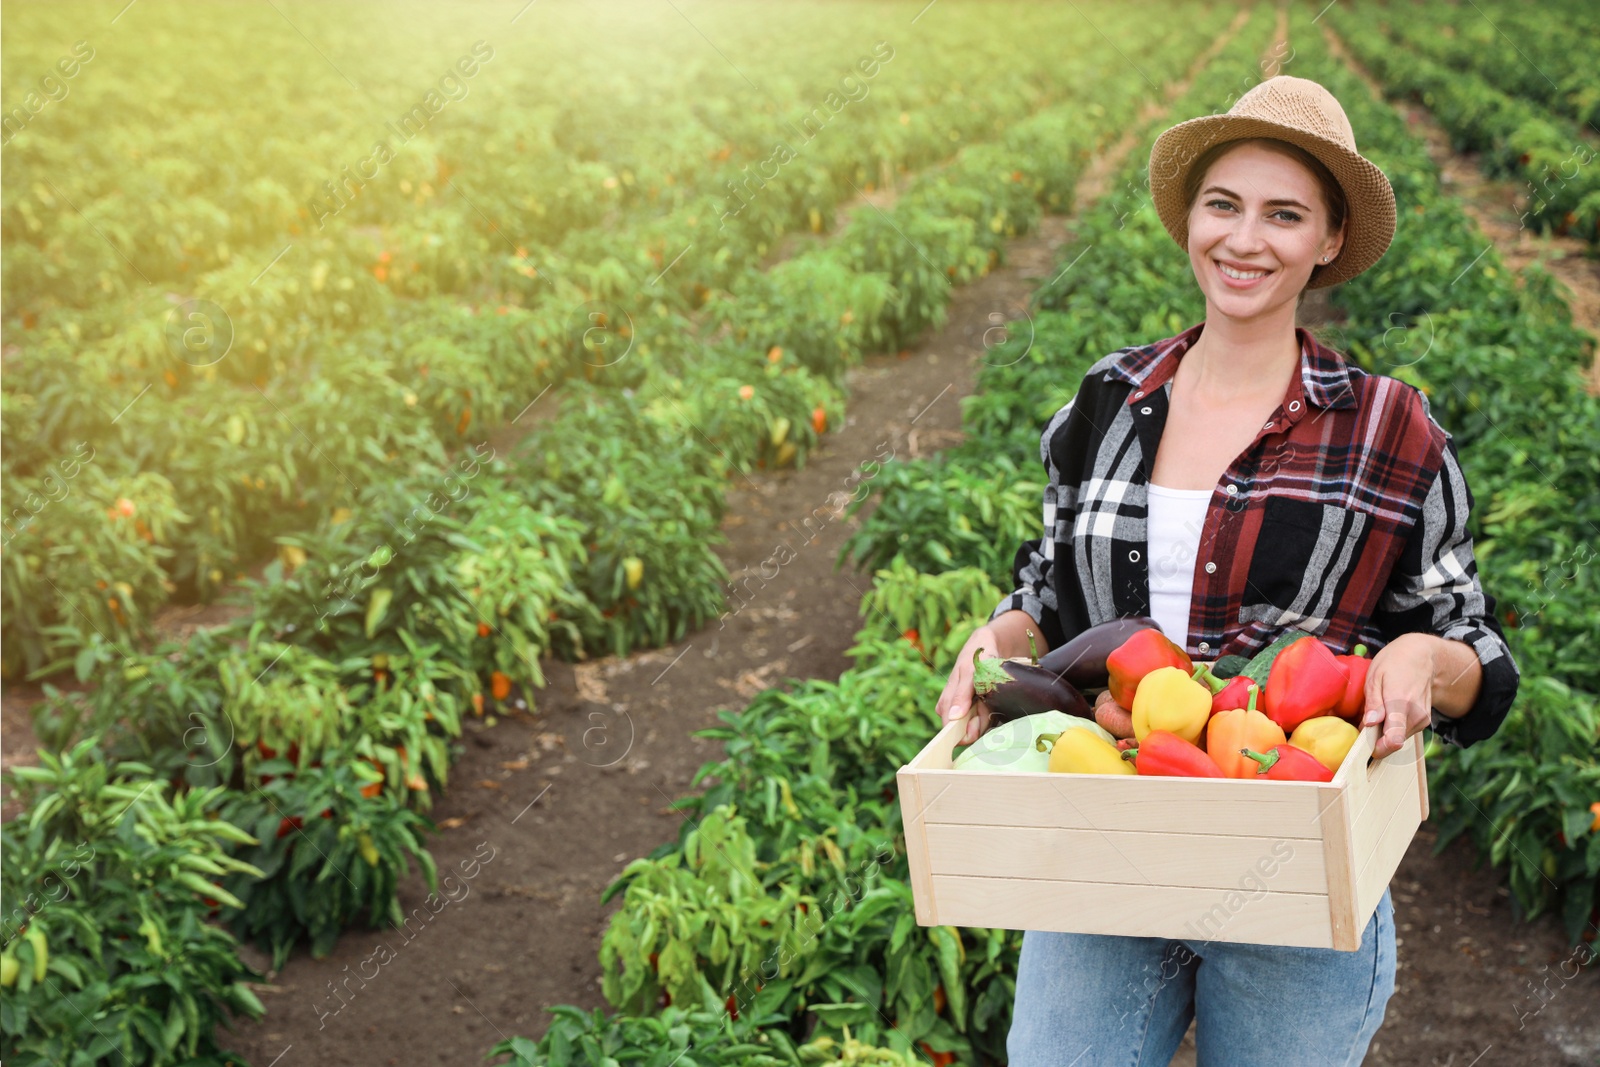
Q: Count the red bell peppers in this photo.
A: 6